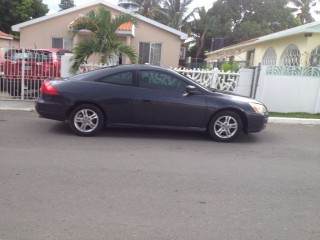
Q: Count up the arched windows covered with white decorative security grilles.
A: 3